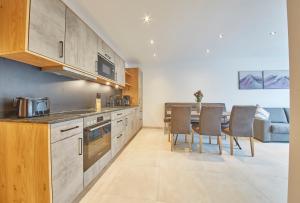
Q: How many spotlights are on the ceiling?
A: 6